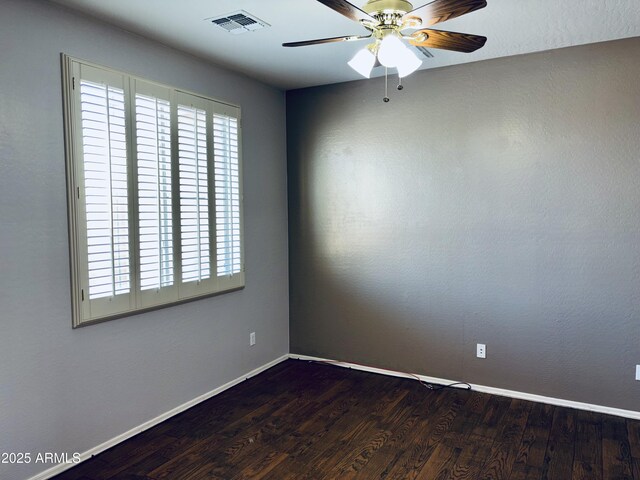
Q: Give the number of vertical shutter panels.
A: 4